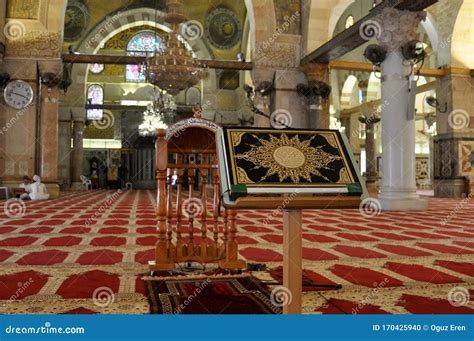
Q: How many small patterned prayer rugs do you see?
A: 1